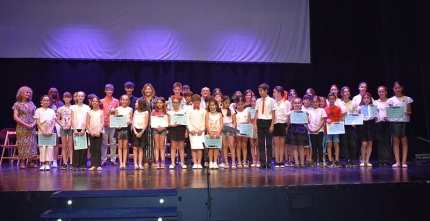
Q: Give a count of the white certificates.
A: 2